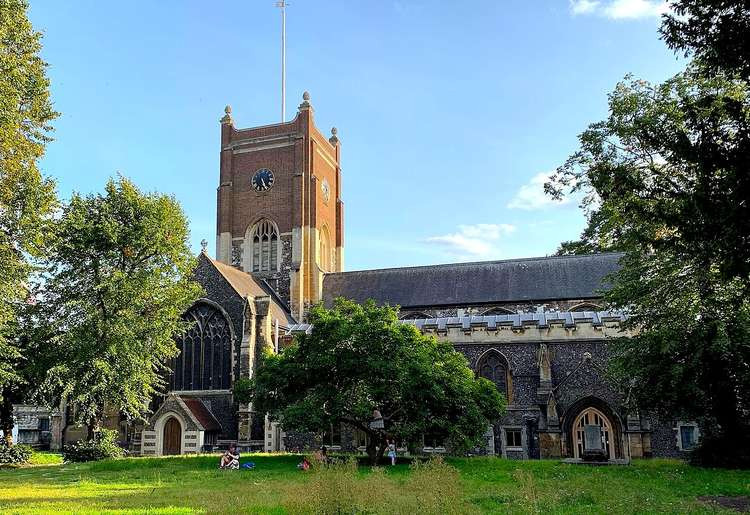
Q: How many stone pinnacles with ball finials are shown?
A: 3